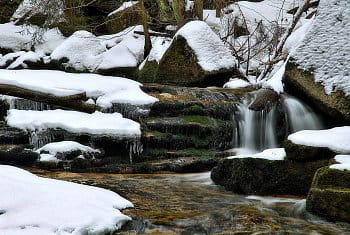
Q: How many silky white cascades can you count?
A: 2